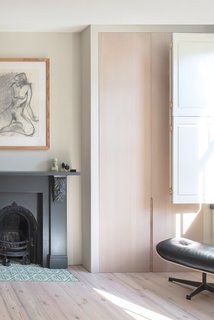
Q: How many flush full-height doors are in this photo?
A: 2